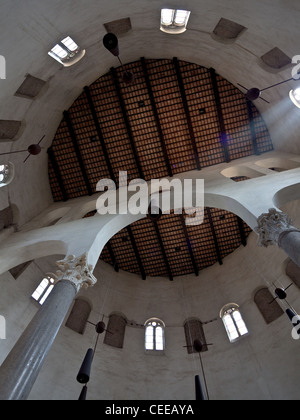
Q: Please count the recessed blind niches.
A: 12